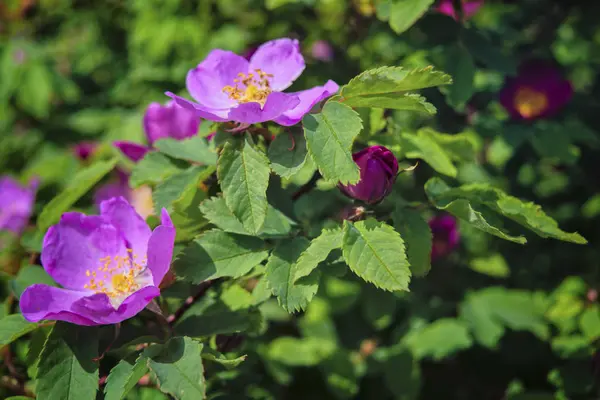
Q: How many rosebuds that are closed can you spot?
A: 1